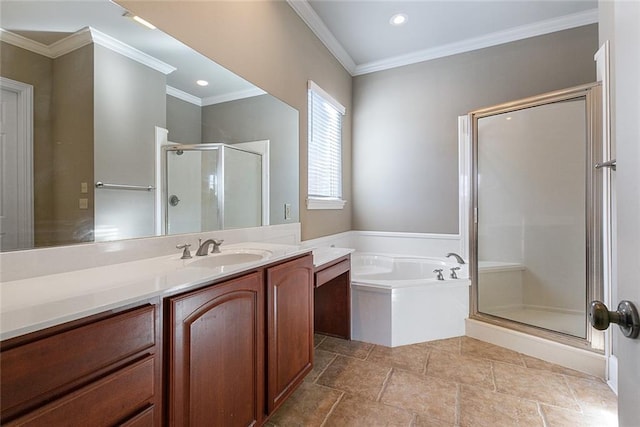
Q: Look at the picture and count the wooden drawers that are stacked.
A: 3